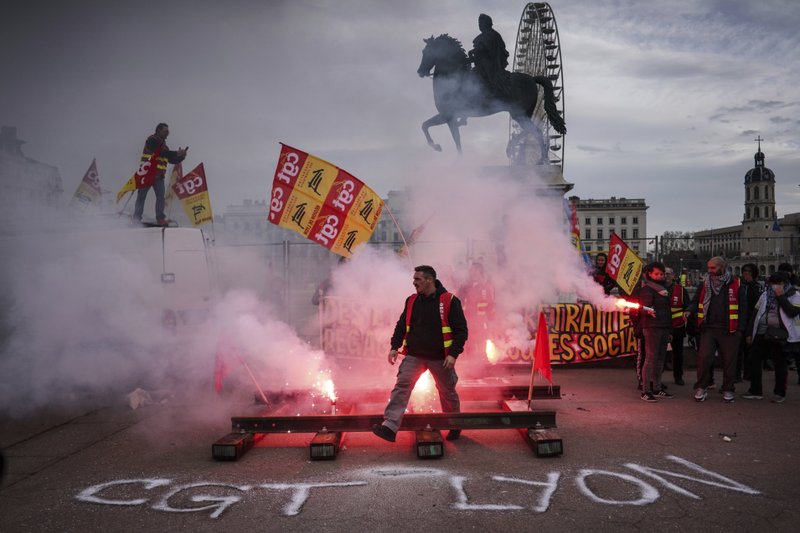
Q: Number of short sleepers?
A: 4